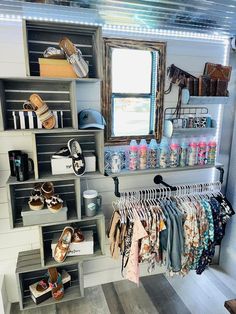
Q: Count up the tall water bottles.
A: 9